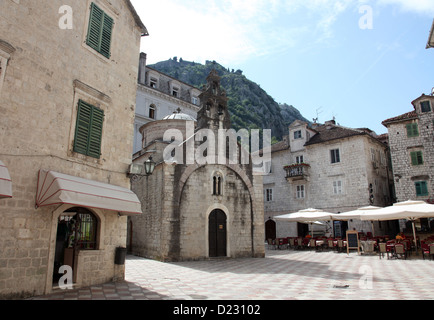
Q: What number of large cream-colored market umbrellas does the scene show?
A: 3